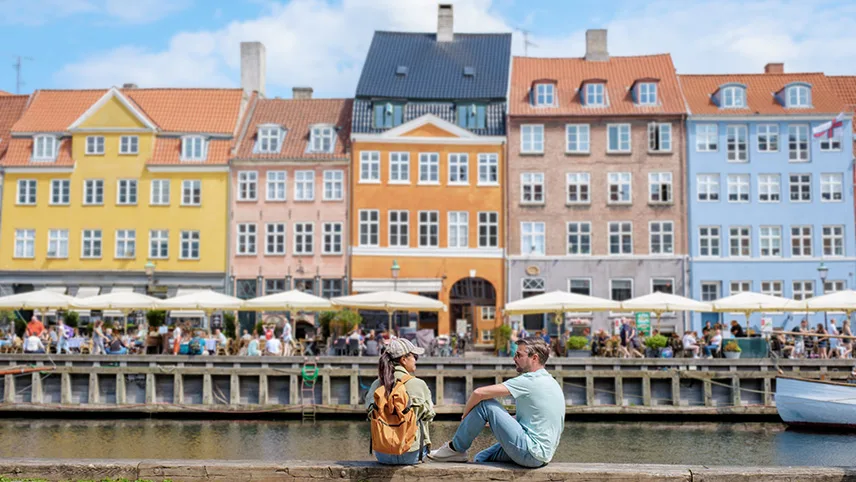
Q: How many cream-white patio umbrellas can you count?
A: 9